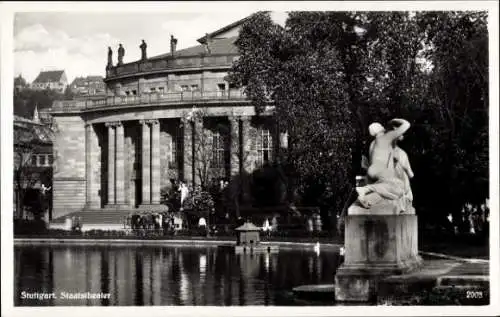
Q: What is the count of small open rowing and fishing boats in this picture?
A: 0